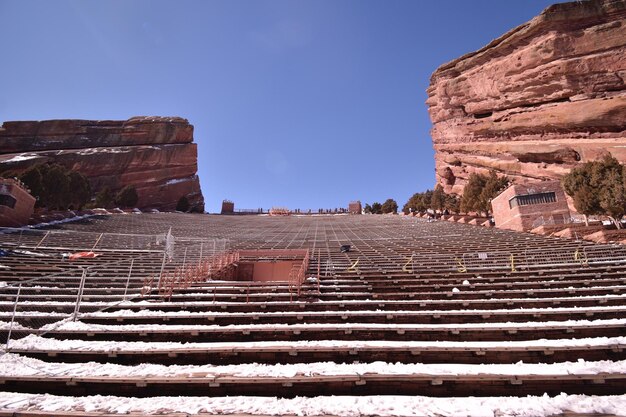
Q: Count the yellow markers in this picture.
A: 5